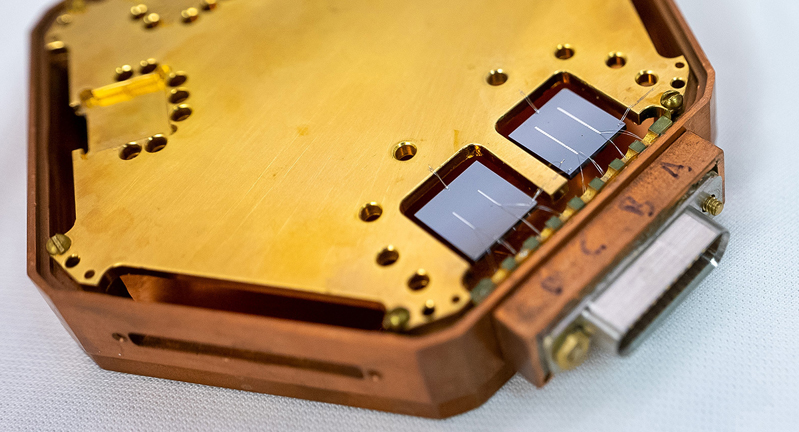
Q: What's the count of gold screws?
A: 5